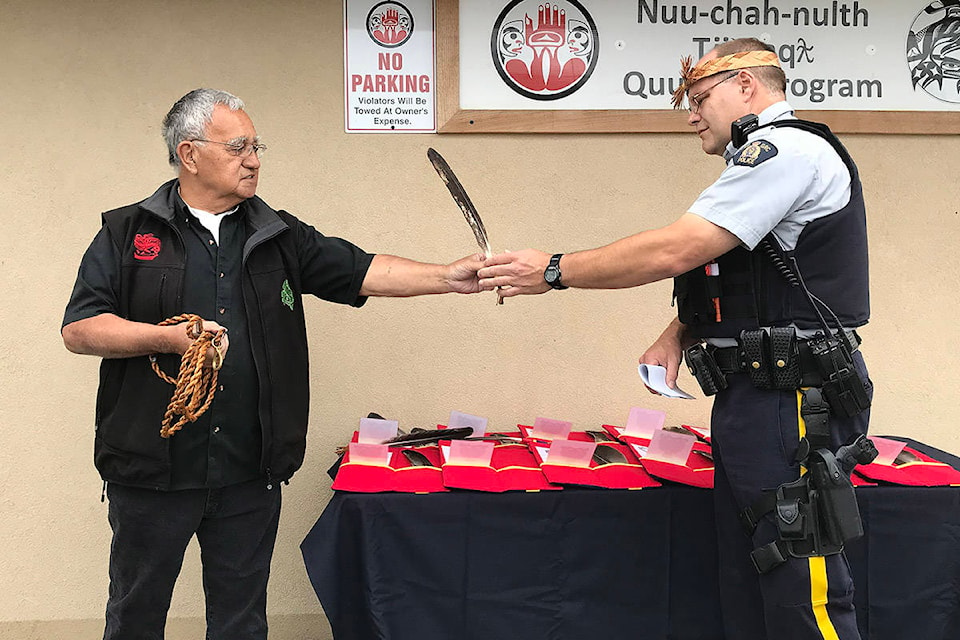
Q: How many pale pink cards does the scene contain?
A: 9